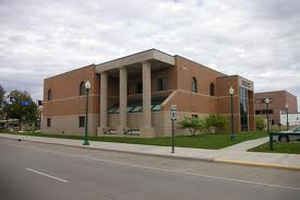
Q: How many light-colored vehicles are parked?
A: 1